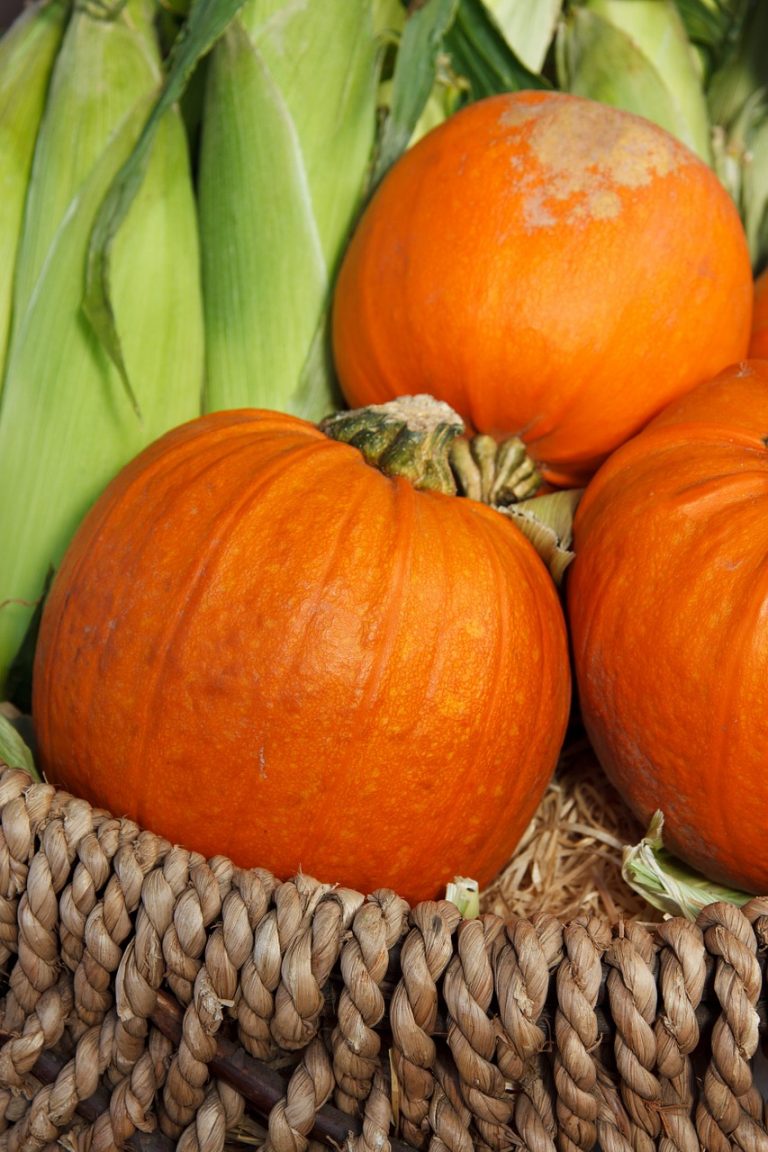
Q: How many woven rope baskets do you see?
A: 1